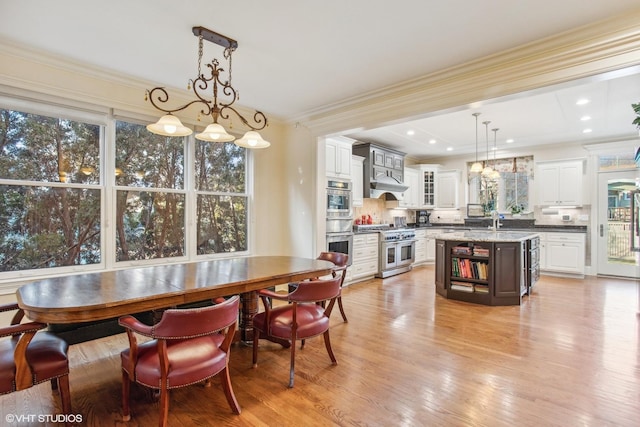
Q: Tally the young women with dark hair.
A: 0